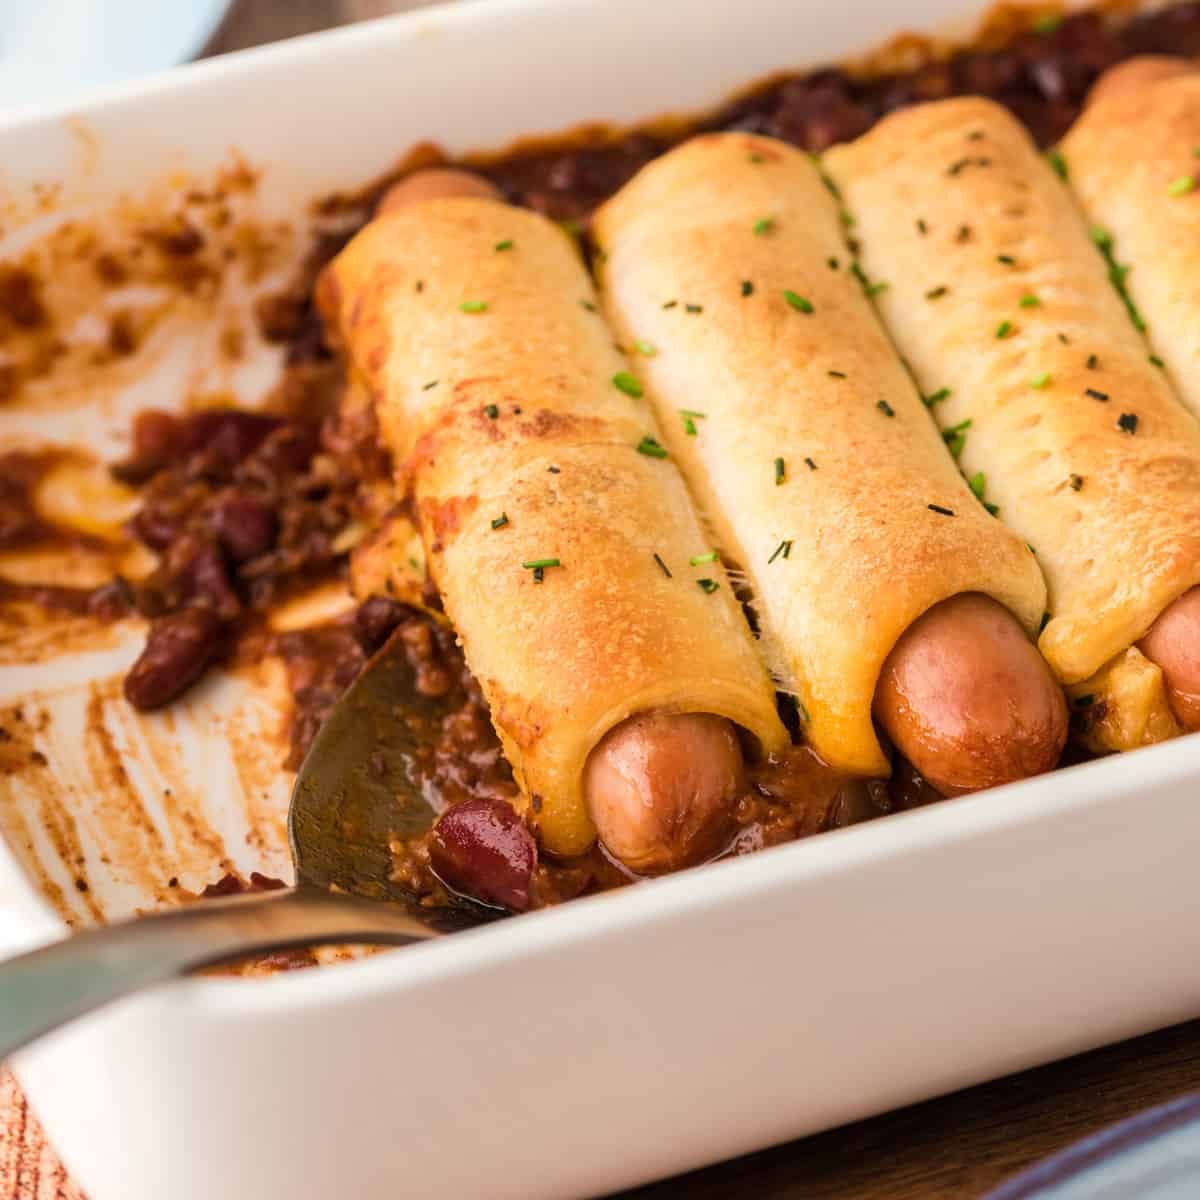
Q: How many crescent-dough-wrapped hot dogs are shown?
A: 4